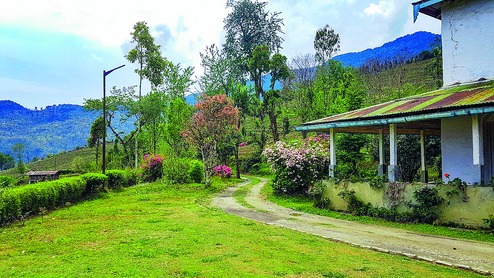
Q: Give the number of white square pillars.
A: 5